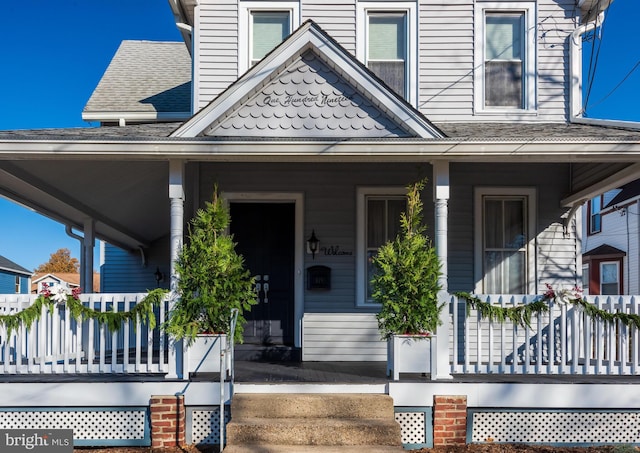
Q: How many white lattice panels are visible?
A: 4